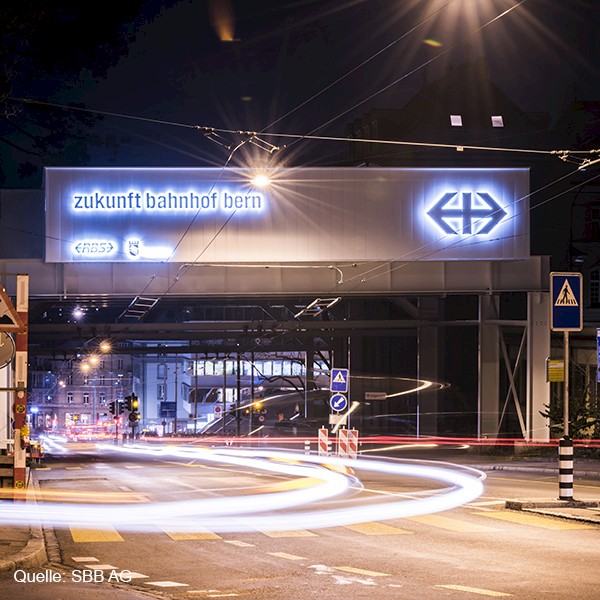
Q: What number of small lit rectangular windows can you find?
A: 2